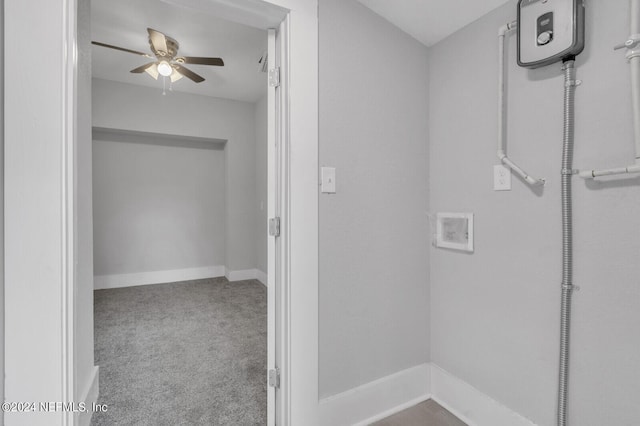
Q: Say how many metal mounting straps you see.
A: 3